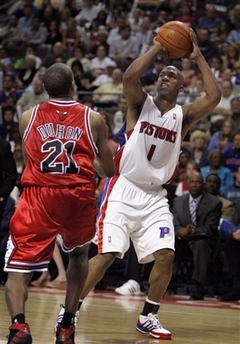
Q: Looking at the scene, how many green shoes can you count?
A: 0